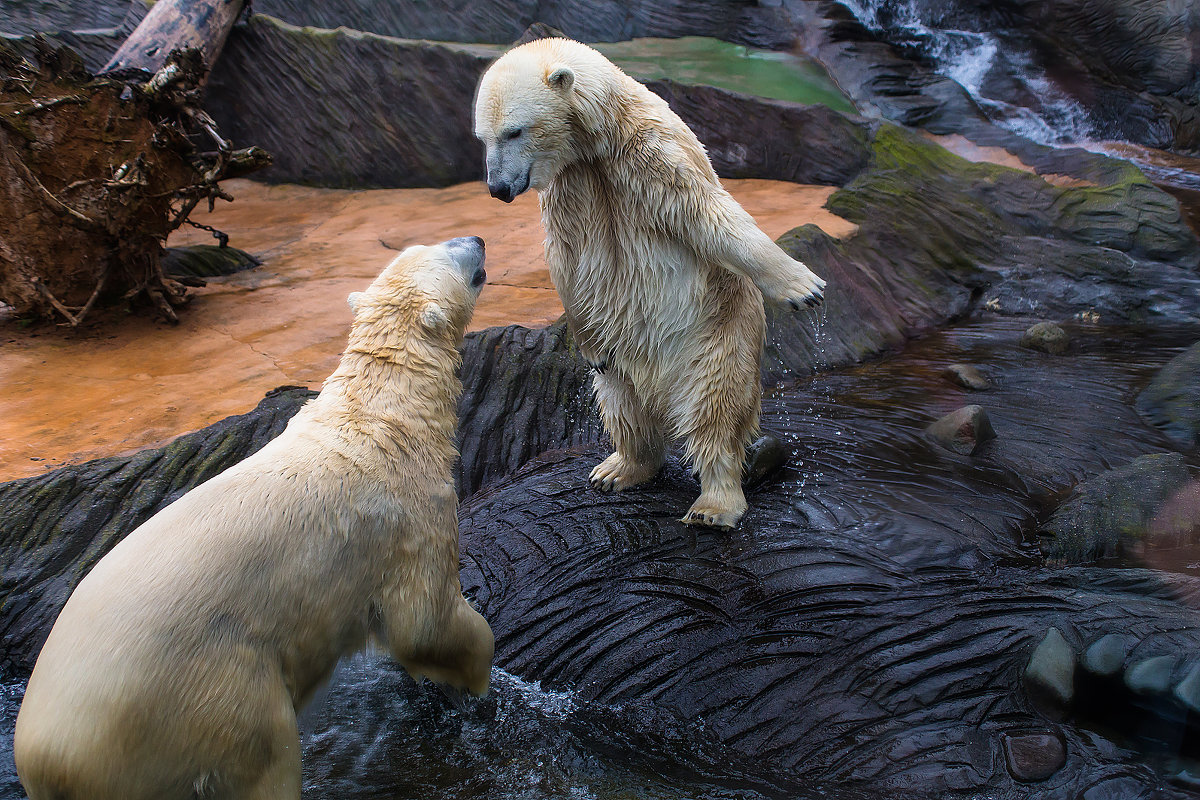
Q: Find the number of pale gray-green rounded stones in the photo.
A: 4